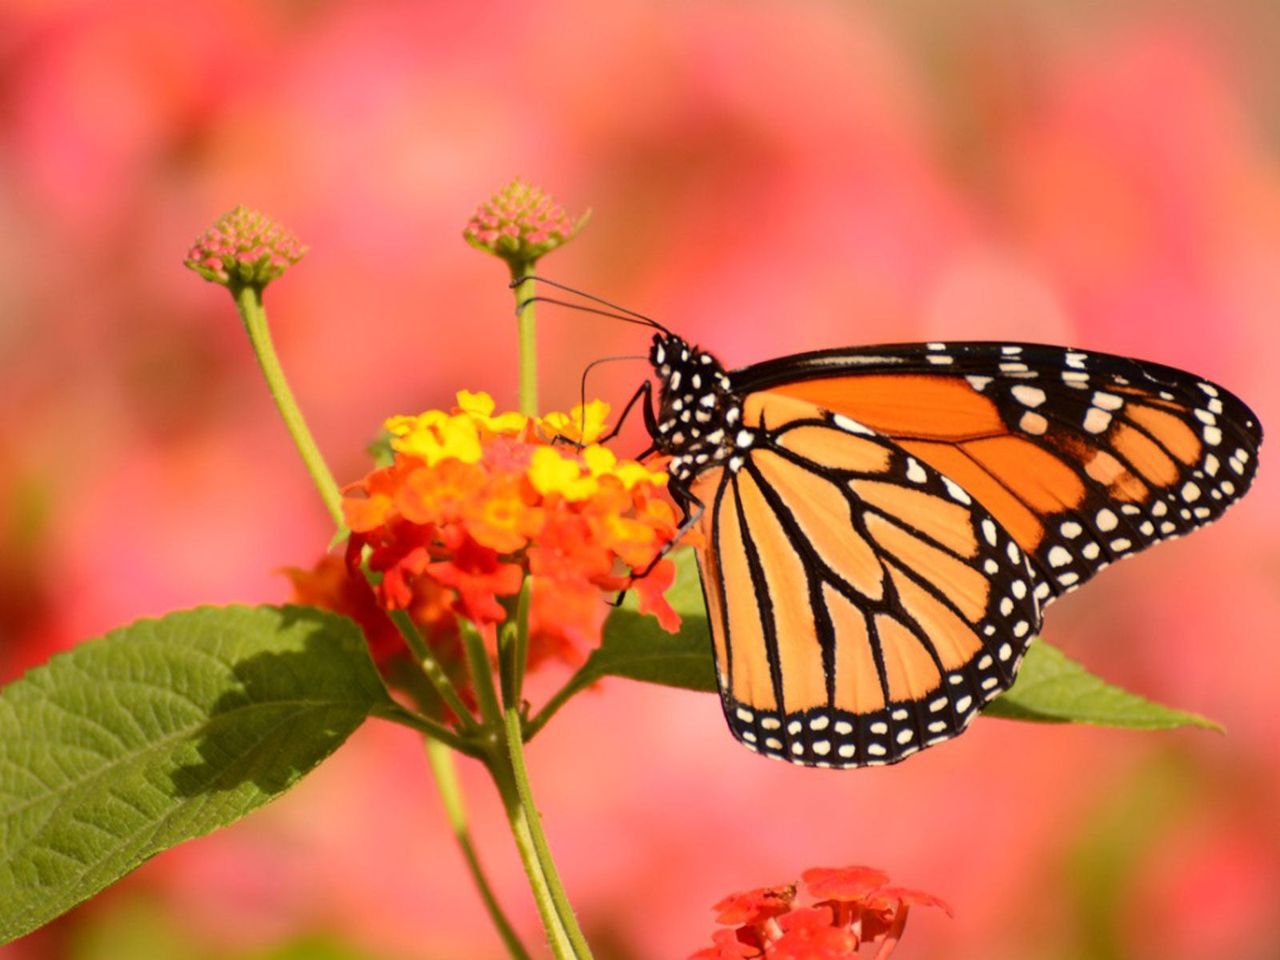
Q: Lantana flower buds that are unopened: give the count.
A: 2